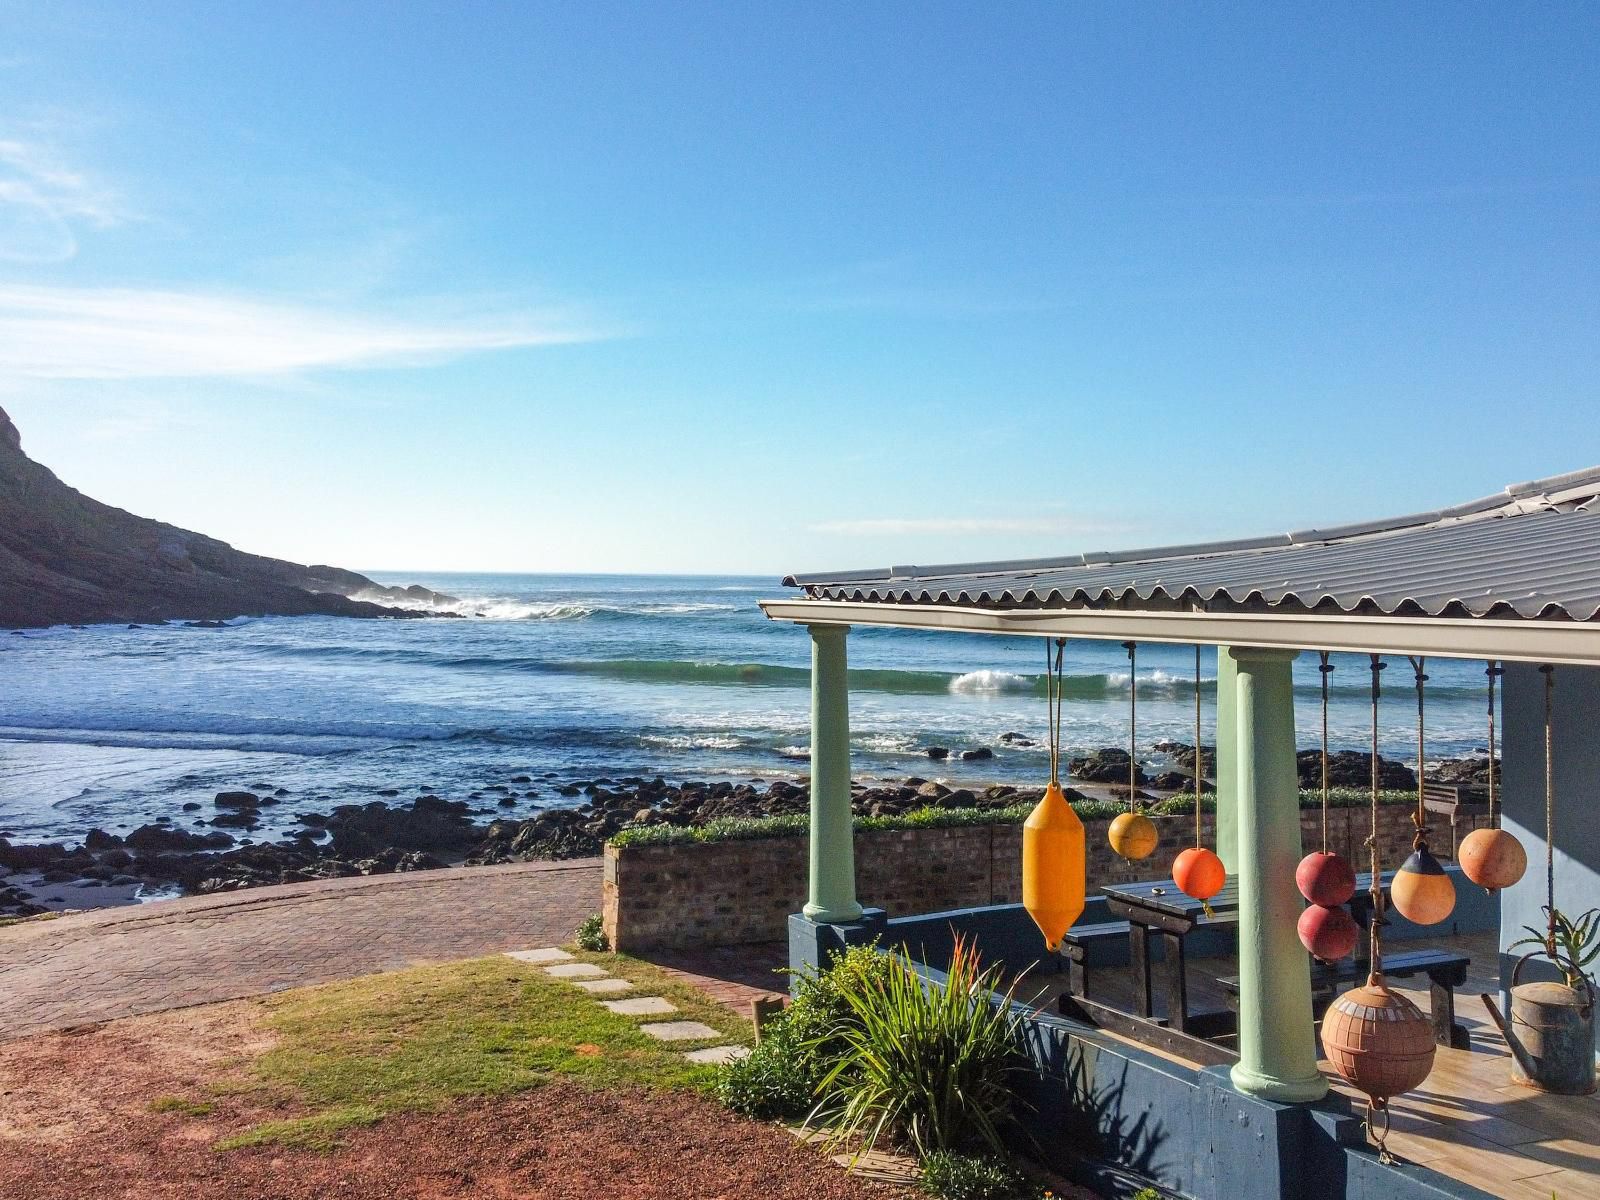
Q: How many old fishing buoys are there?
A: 8